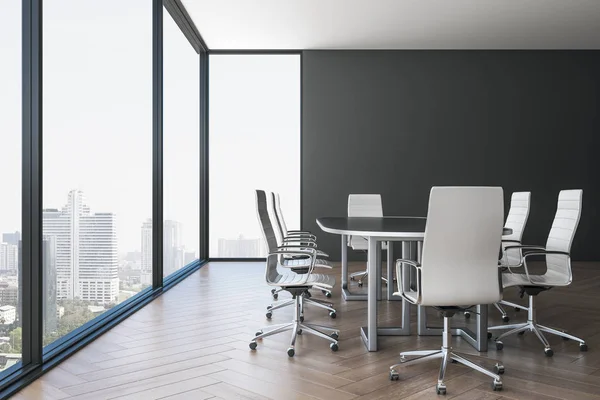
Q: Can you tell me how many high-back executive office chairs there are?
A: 7